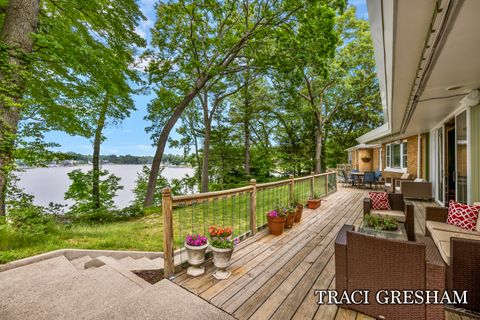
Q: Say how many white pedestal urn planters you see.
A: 2